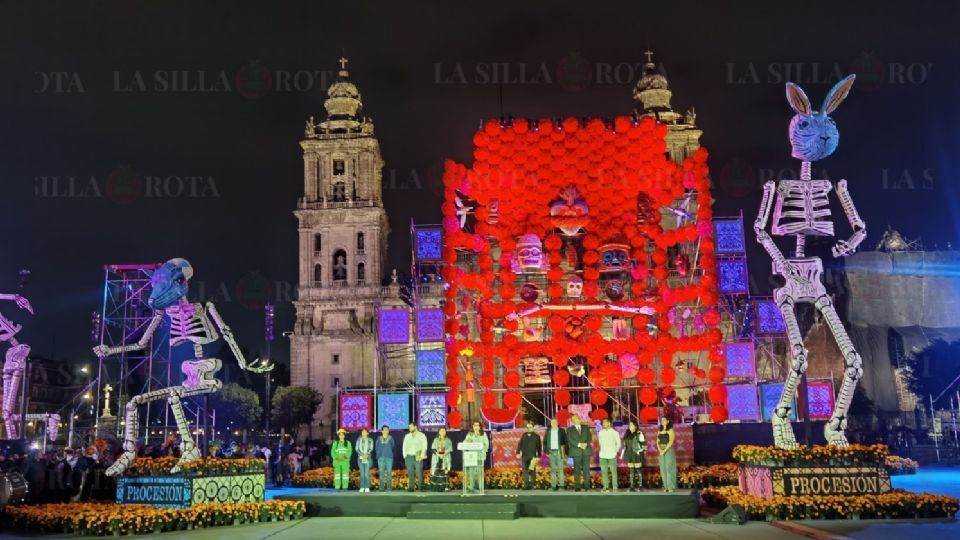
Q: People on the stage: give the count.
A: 12